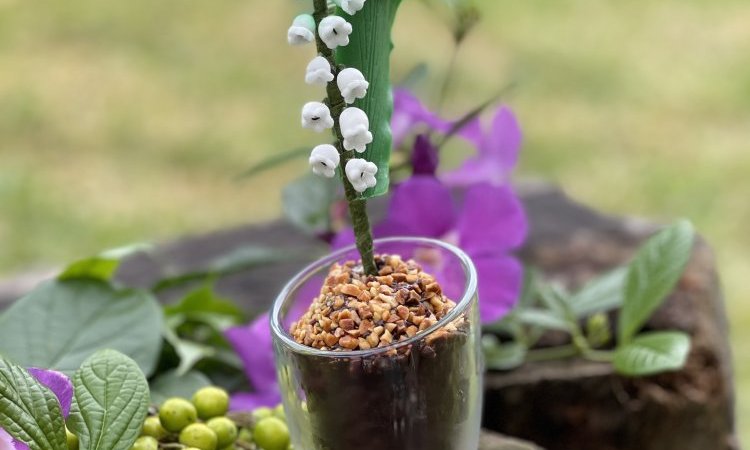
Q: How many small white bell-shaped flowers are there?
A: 9